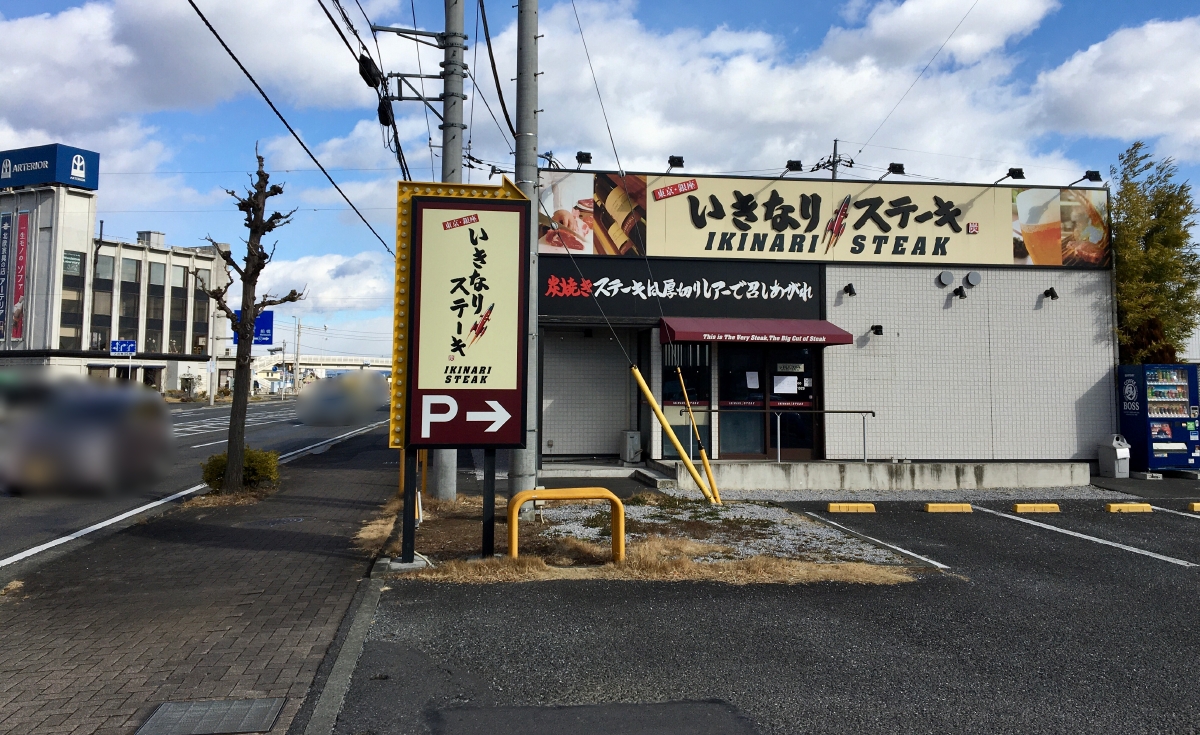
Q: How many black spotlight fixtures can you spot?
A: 10